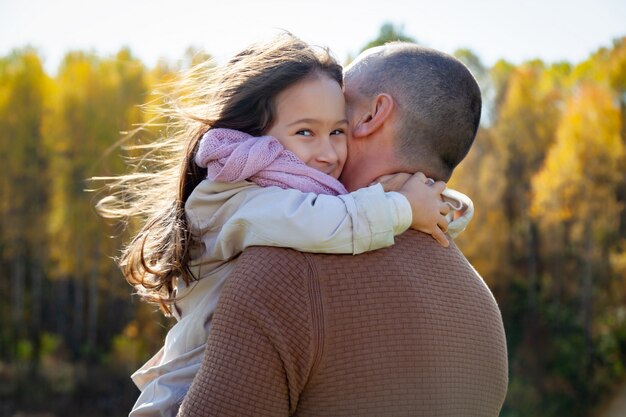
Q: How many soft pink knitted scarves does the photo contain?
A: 1